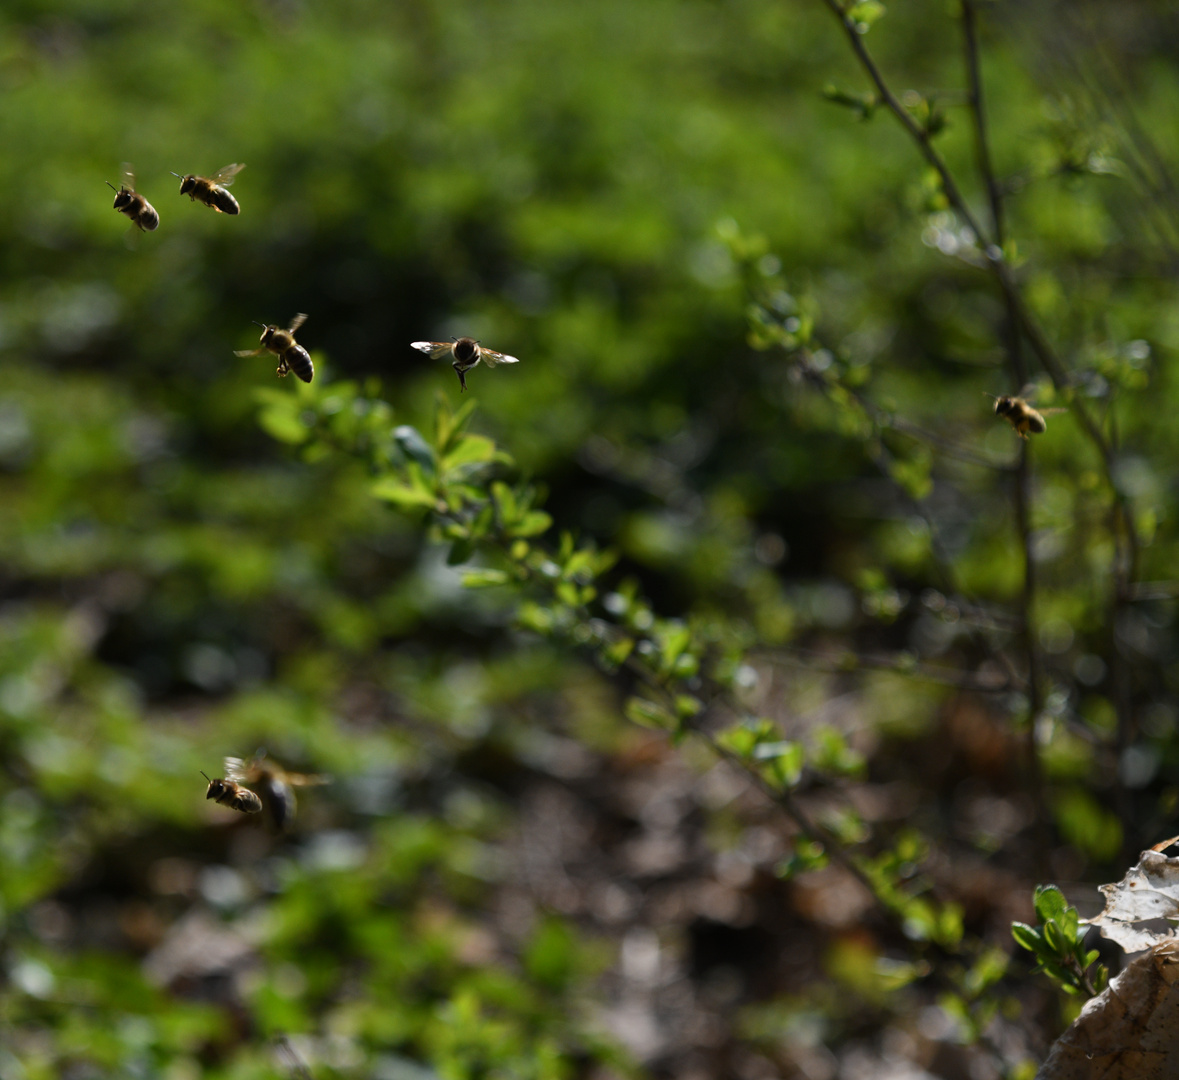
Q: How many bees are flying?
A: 7